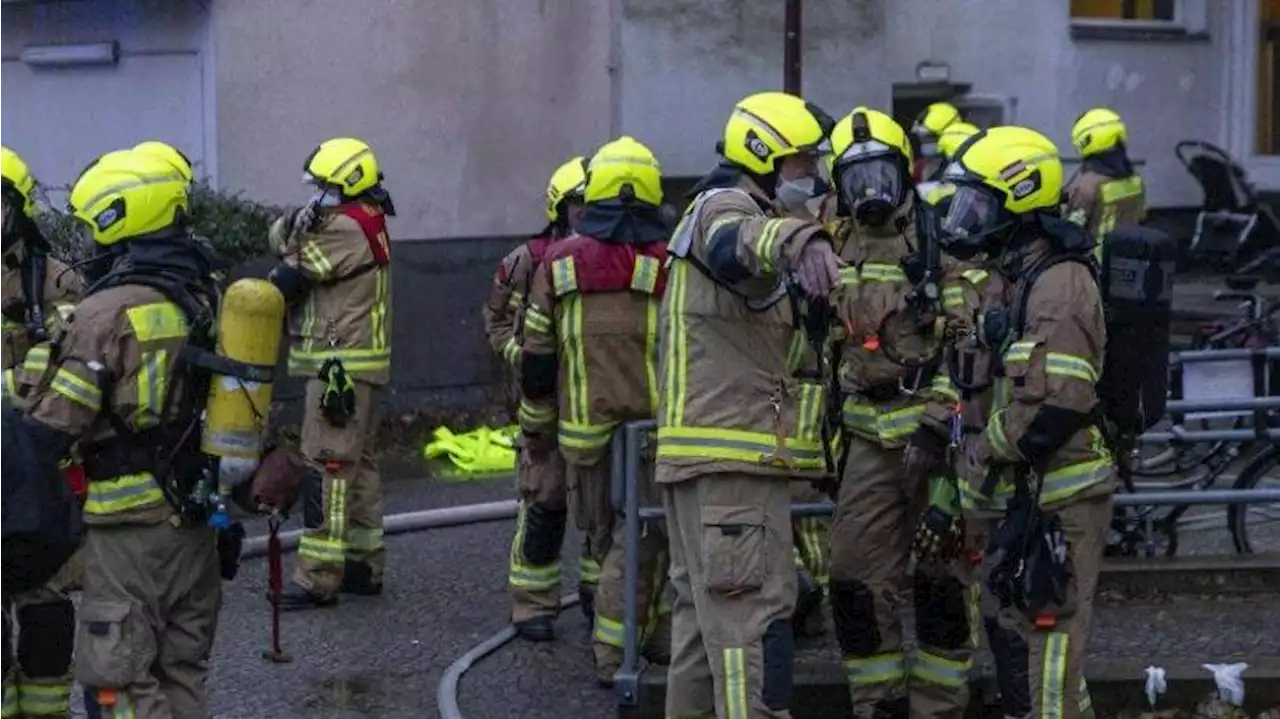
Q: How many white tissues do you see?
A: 2